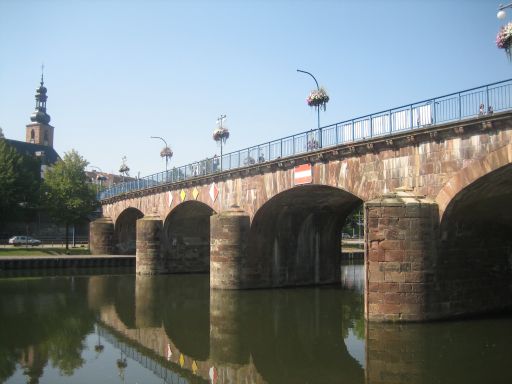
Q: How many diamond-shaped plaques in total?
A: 4